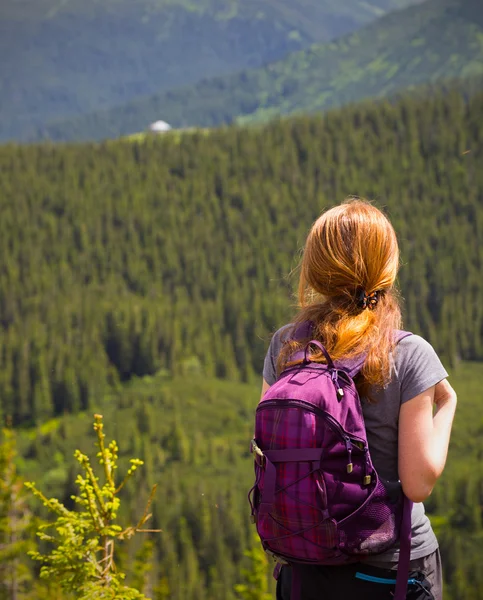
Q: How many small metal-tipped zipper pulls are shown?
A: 3